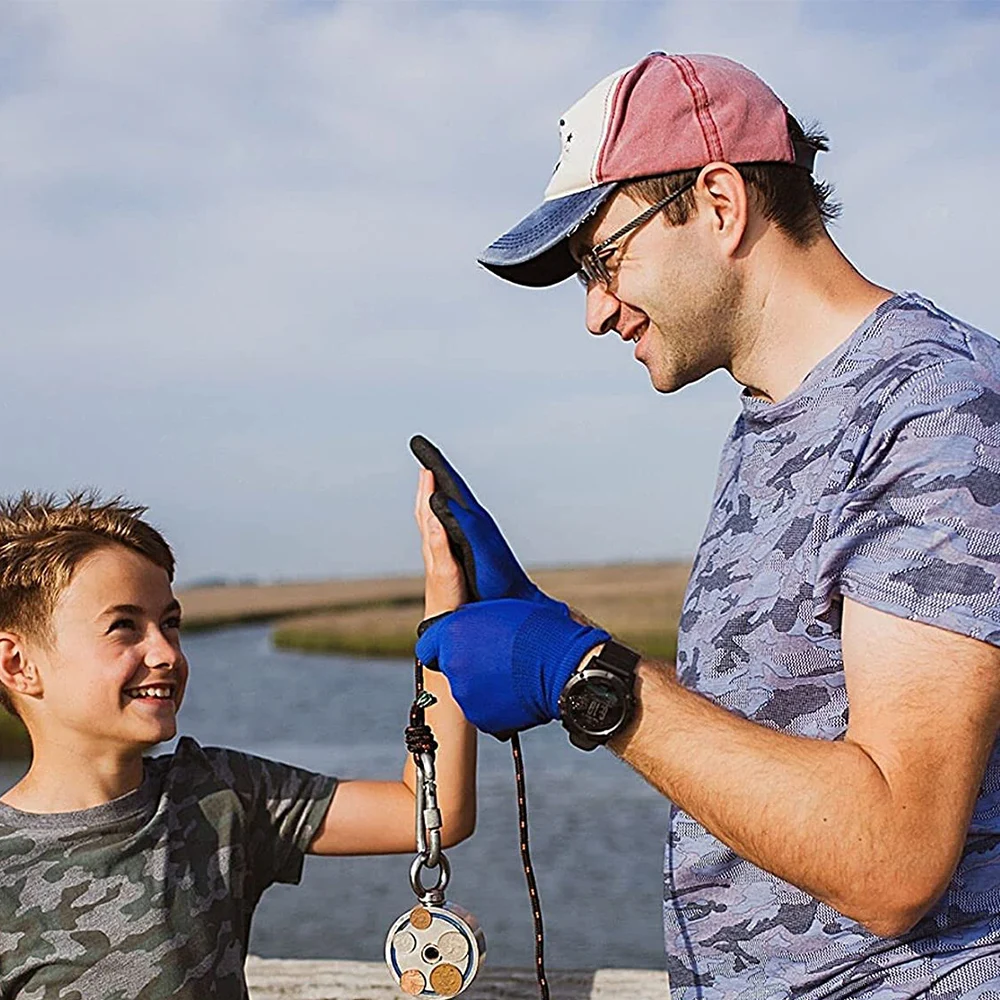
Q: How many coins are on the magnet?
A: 5